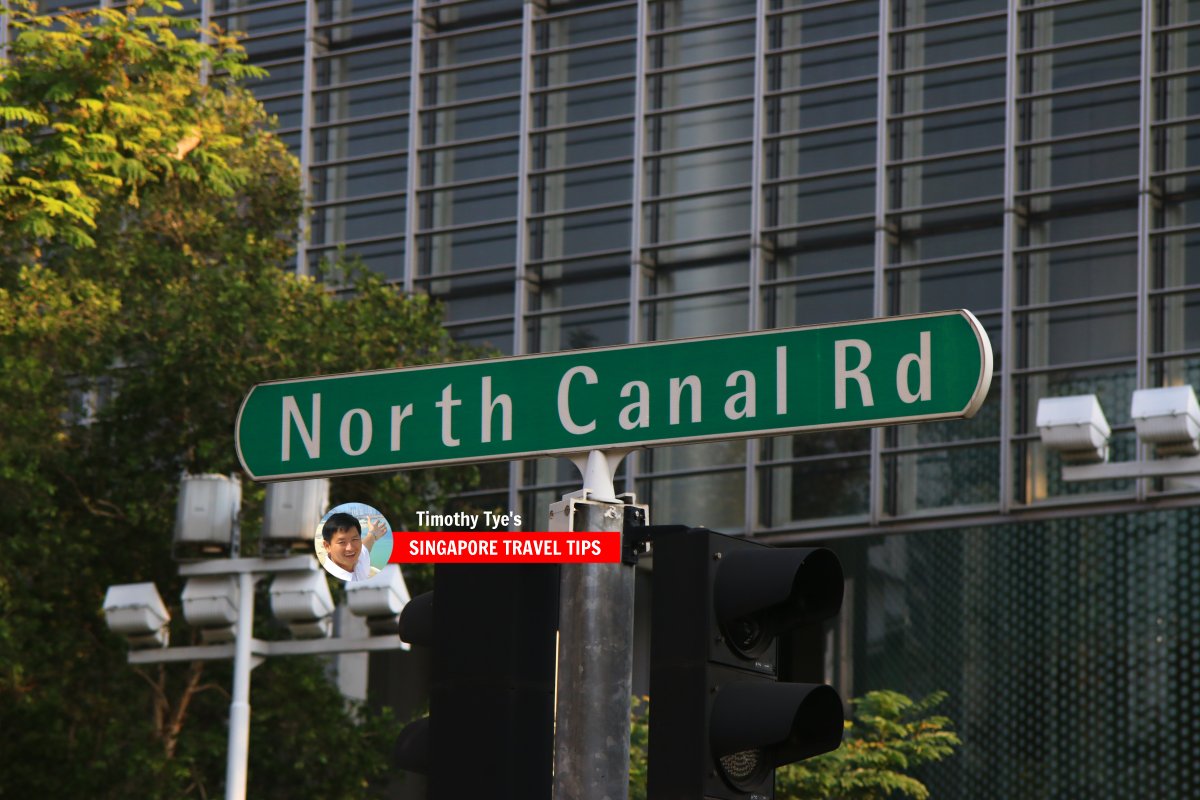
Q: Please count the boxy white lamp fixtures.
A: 8